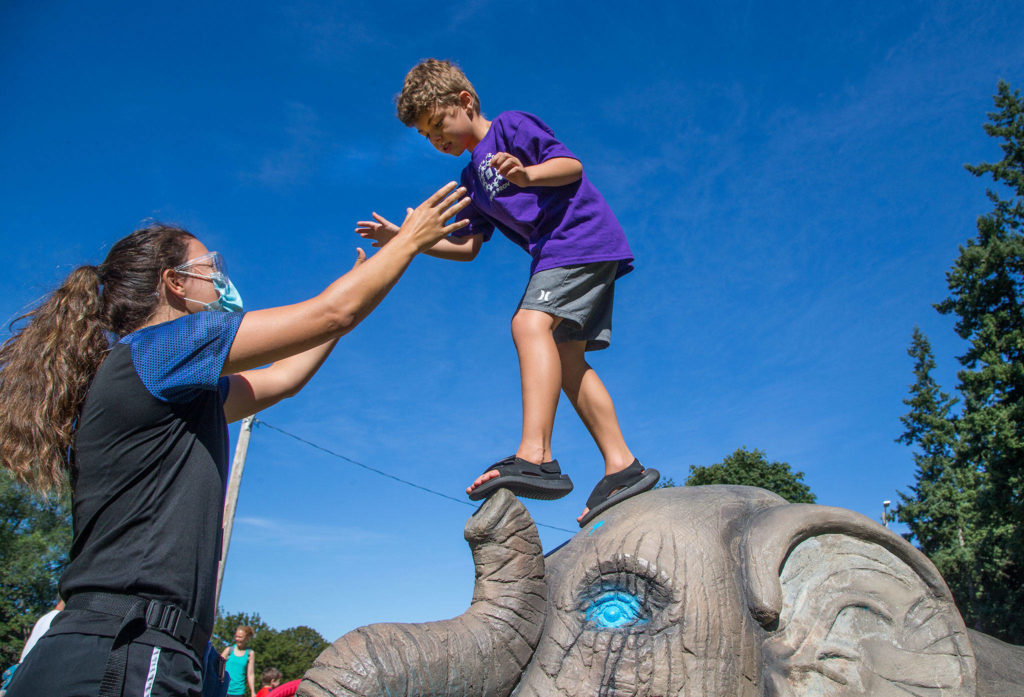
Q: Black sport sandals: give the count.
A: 2